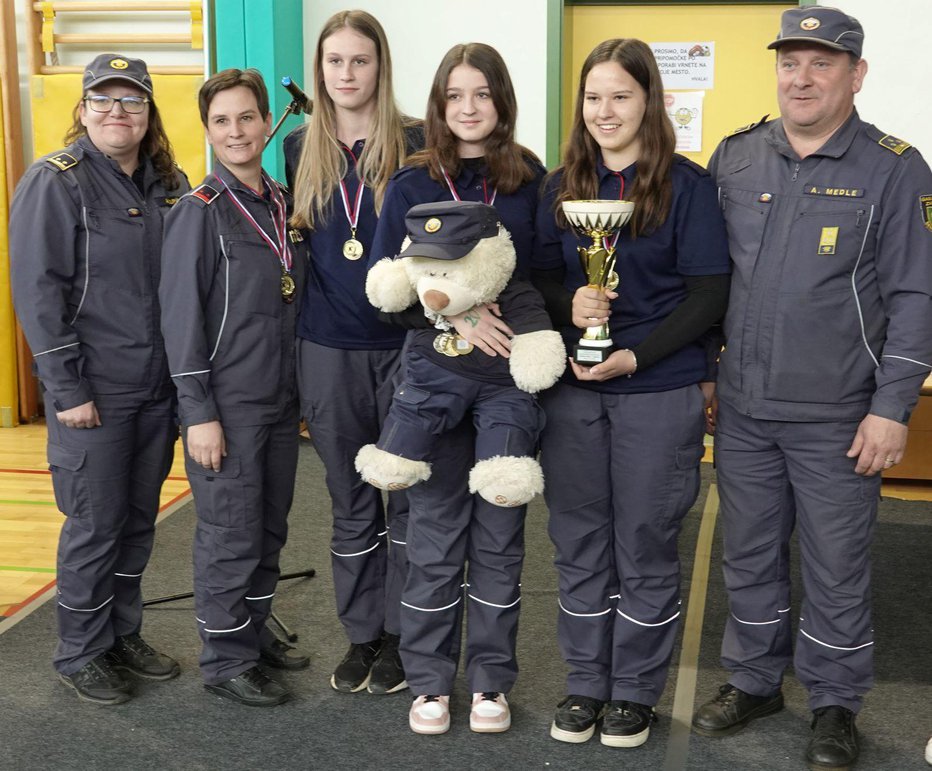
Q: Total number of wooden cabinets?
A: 1